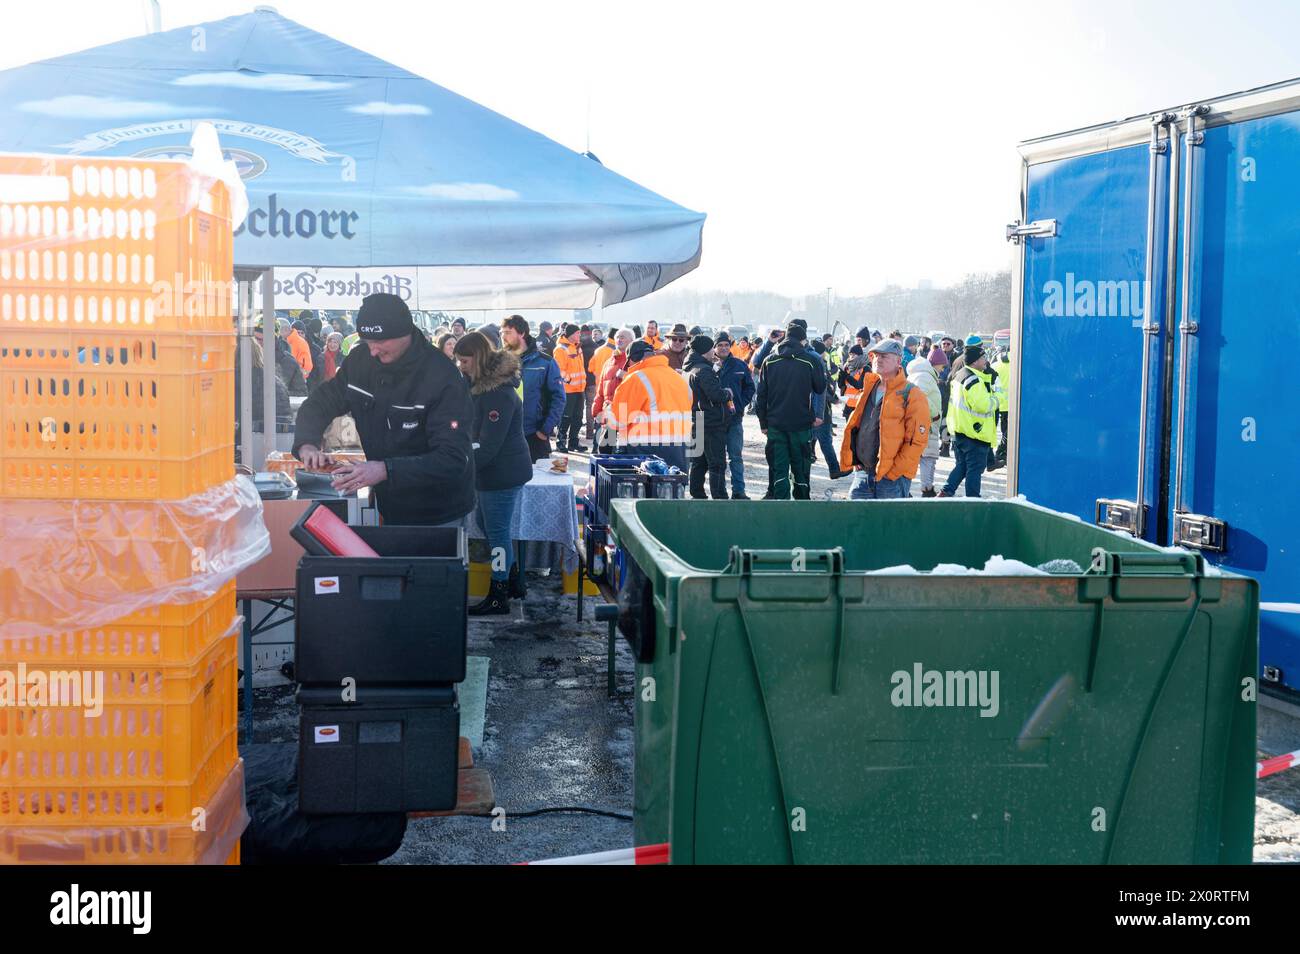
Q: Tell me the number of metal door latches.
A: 2